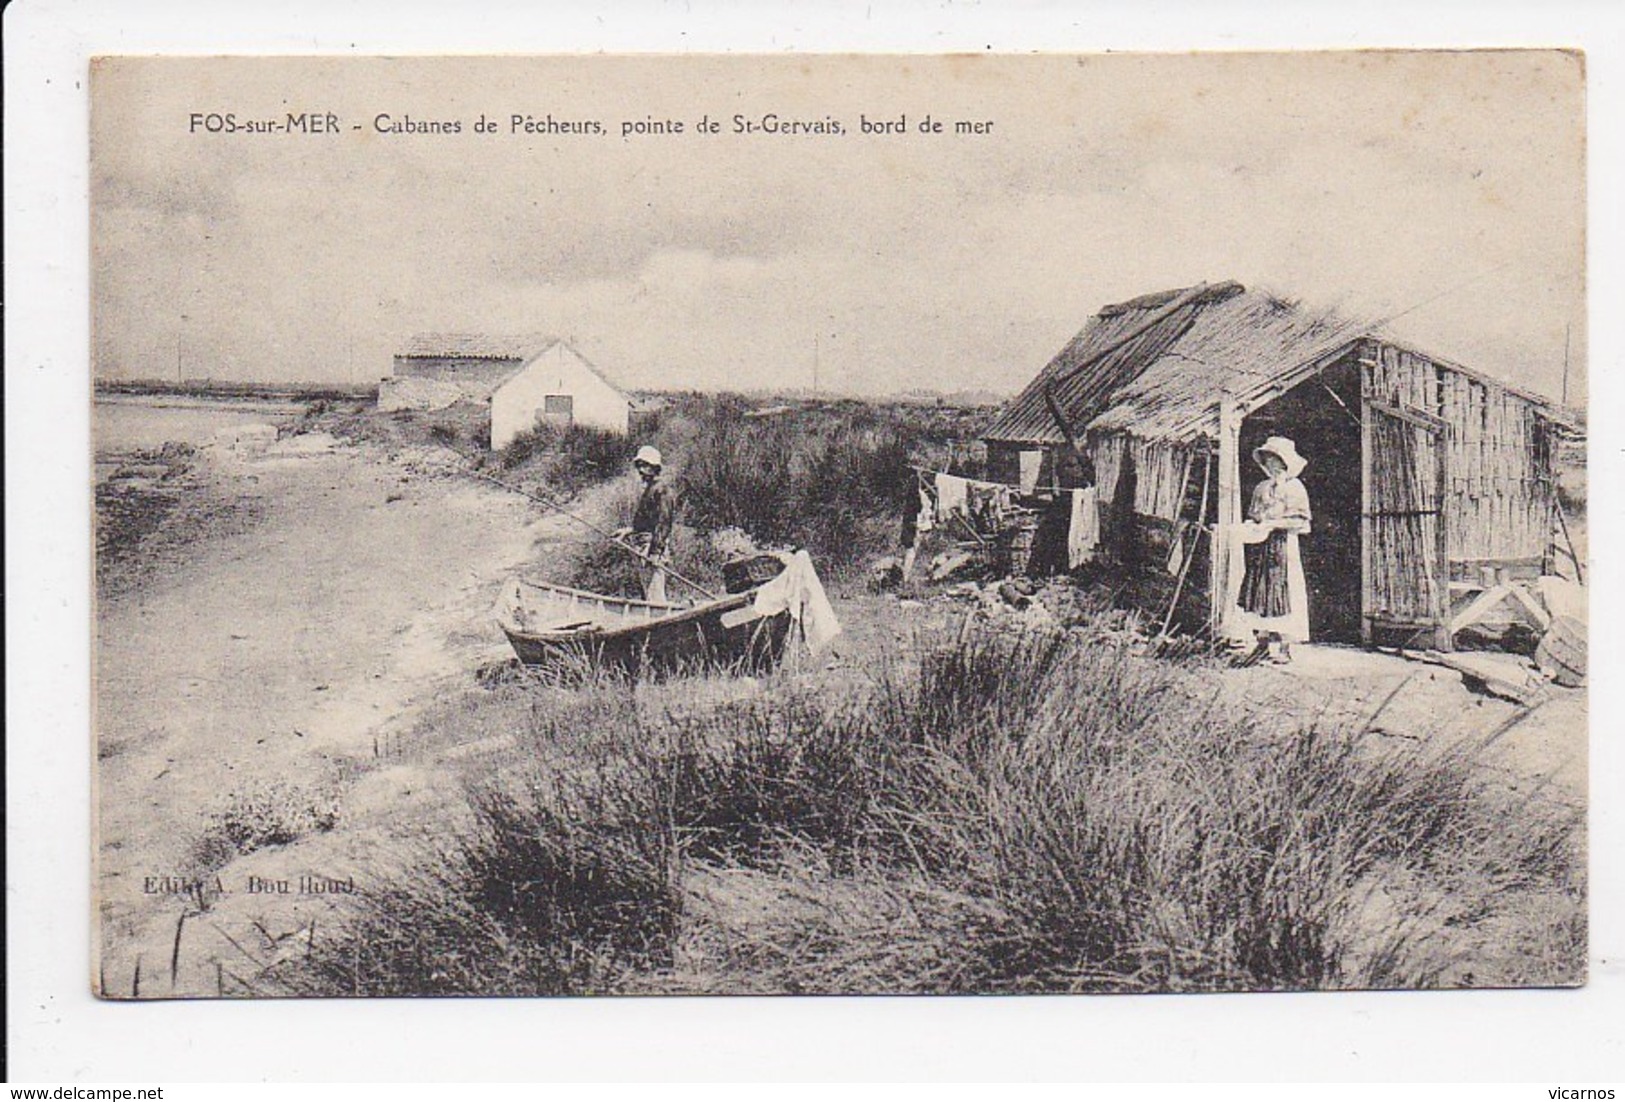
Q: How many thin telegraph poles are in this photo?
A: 4